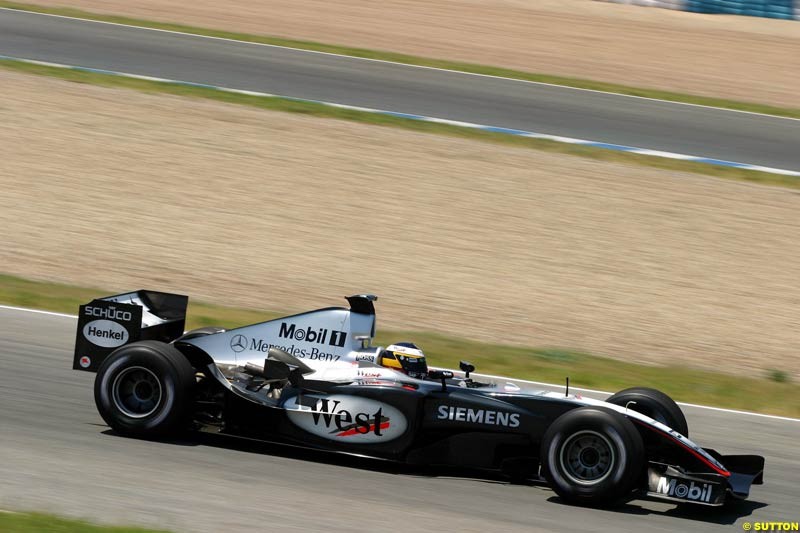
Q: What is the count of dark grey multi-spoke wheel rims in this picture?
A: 2